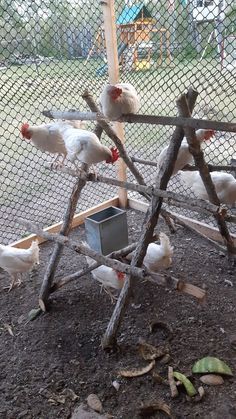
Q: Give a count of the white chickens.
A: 8